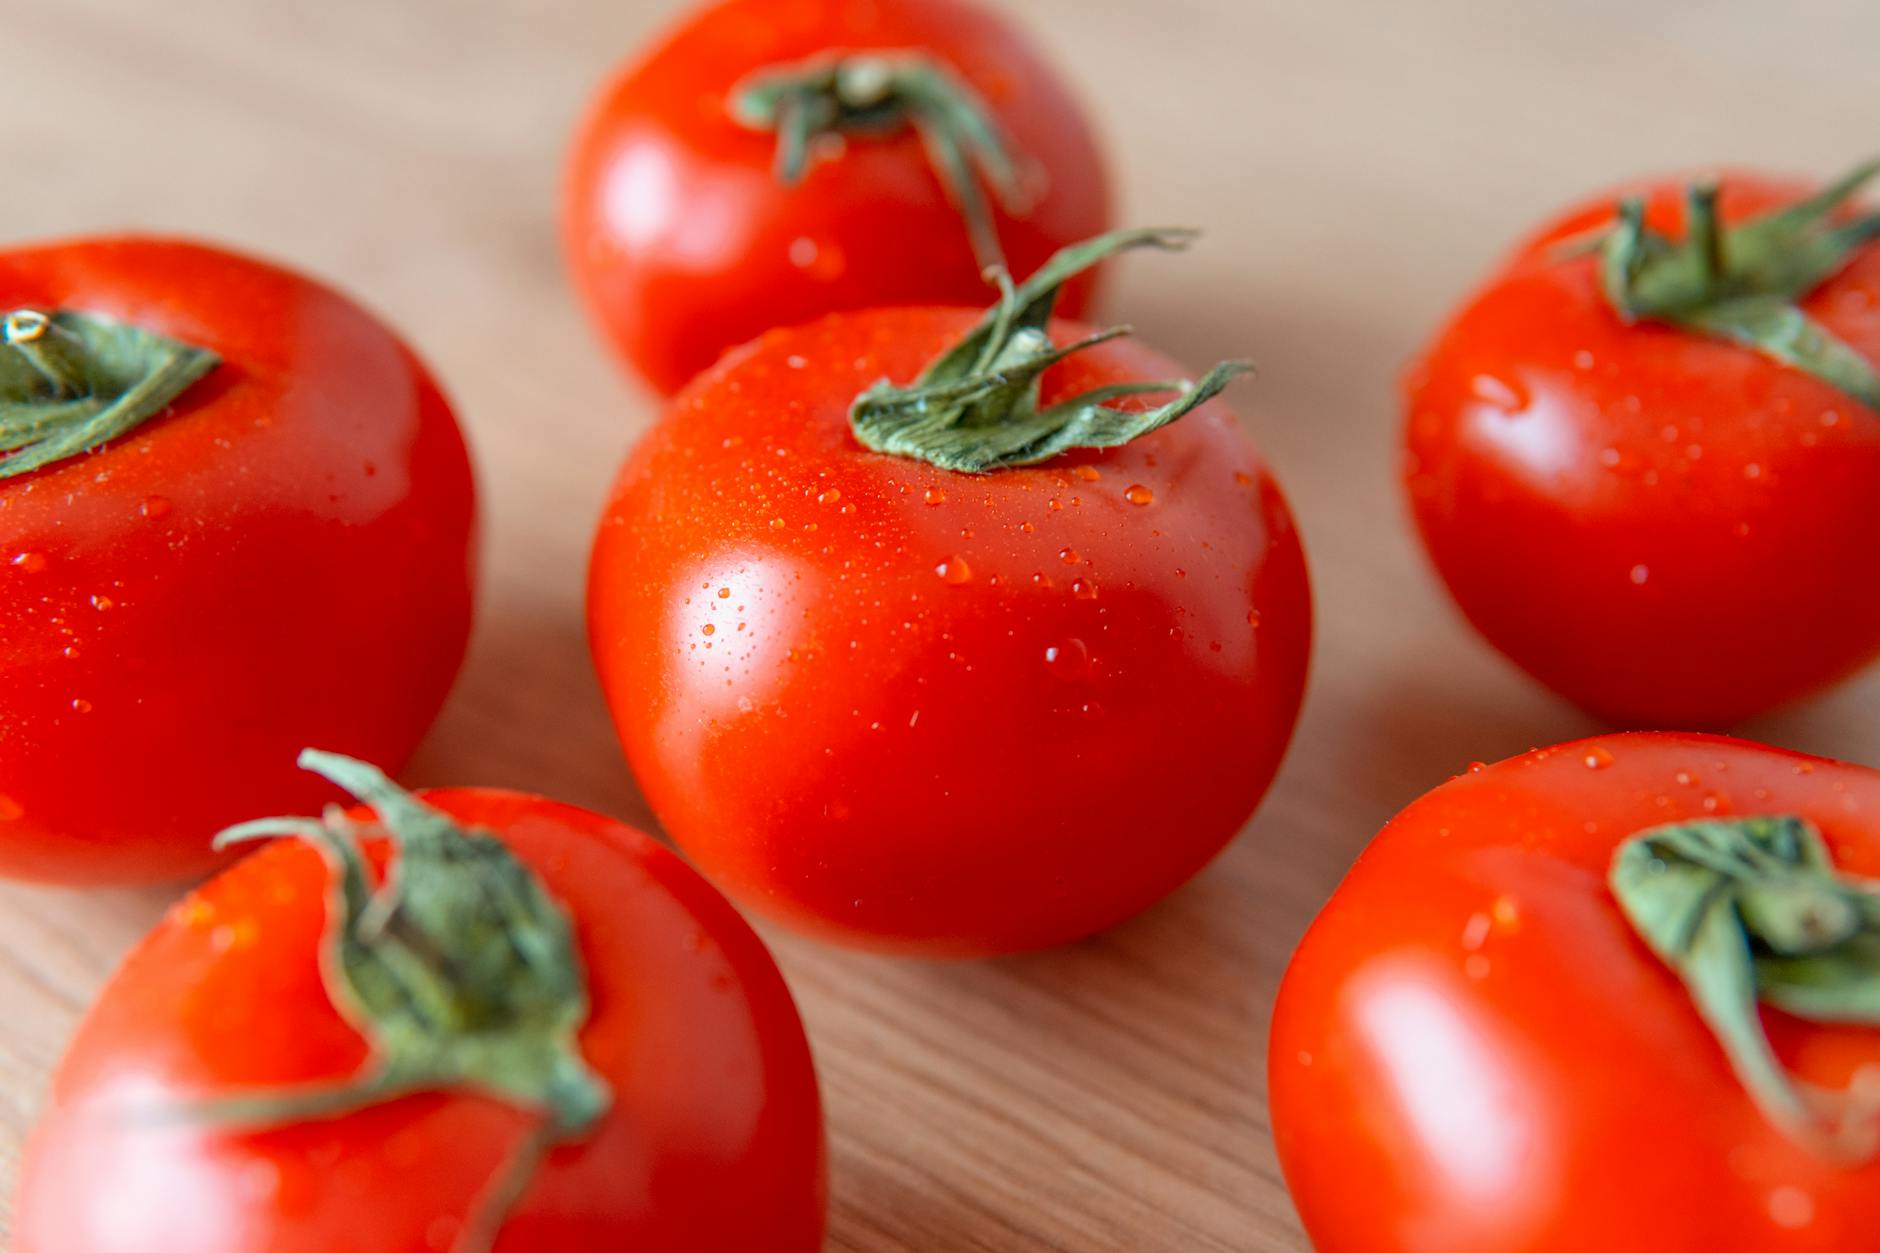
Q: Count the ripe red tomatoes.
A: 6